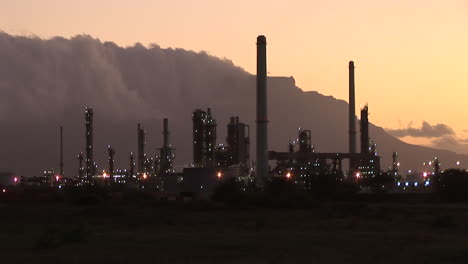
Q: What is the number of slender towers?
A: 2